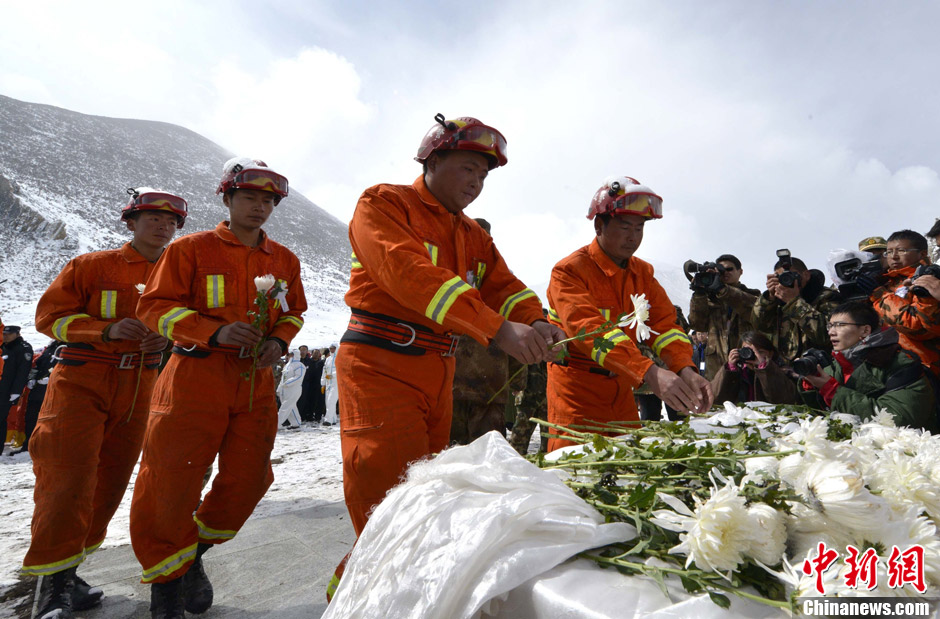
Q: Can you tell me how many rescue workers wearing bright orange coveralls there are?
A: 4